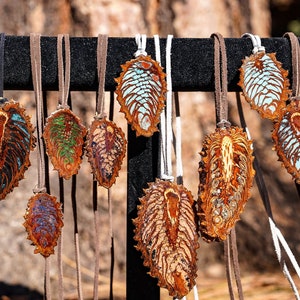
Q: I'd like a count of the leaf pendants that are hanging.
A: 9